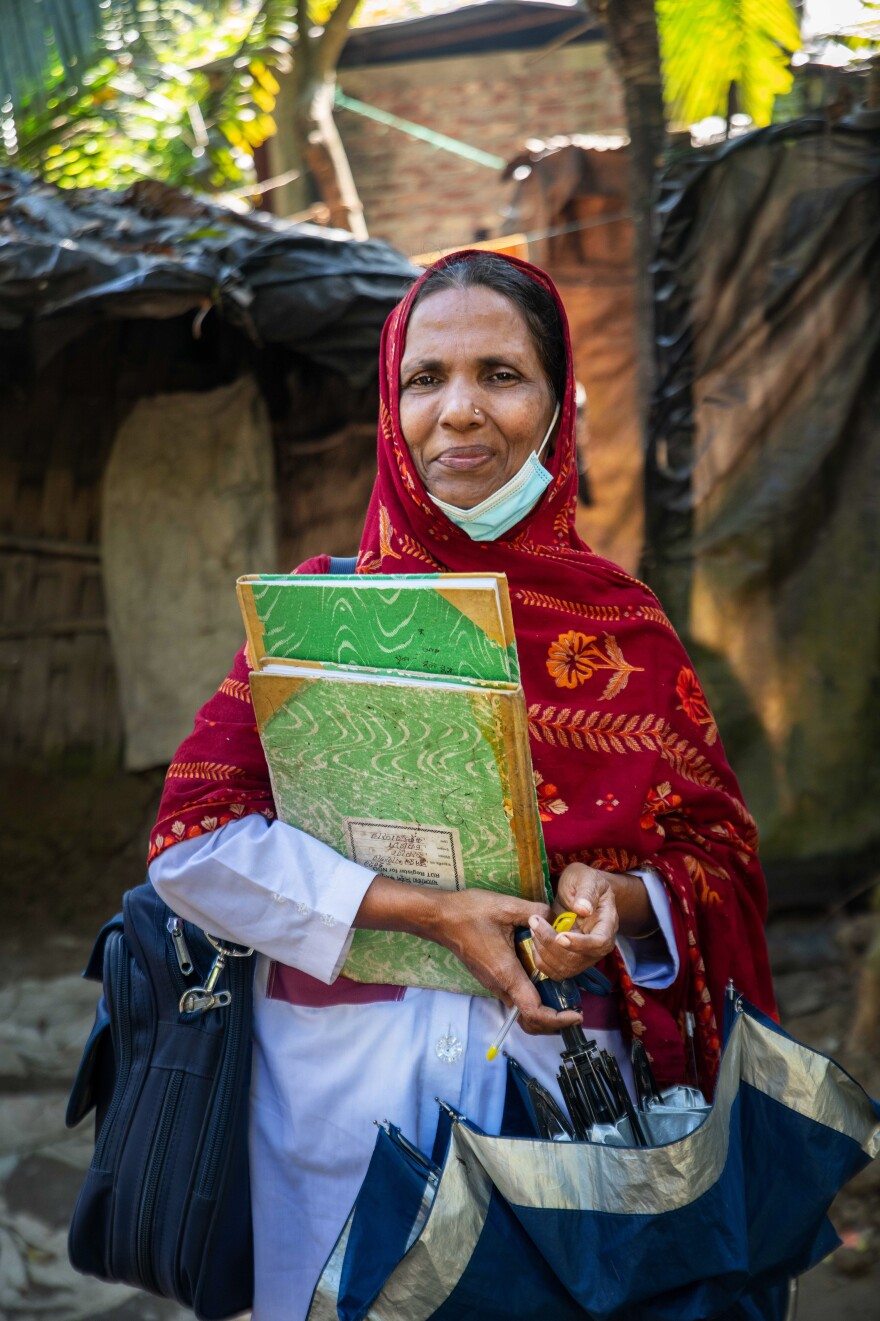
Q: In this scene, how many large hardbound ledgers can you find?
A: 2